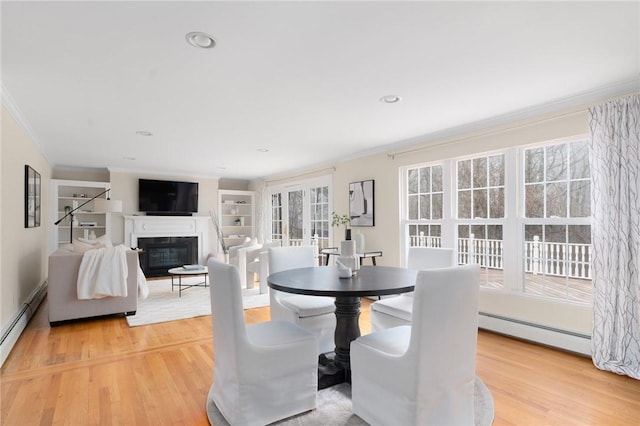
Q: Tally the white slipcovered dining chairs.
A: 4